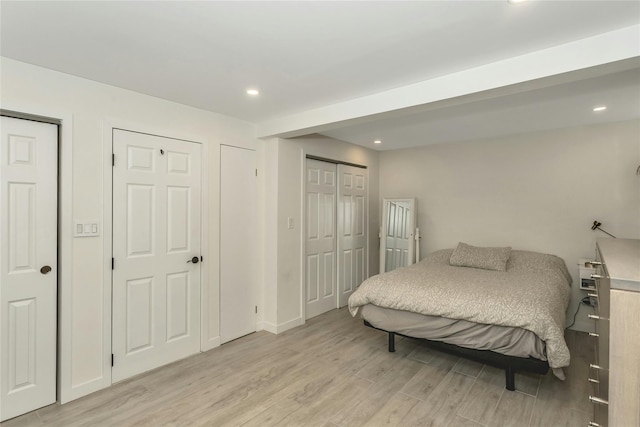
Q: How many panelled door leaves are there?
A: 4